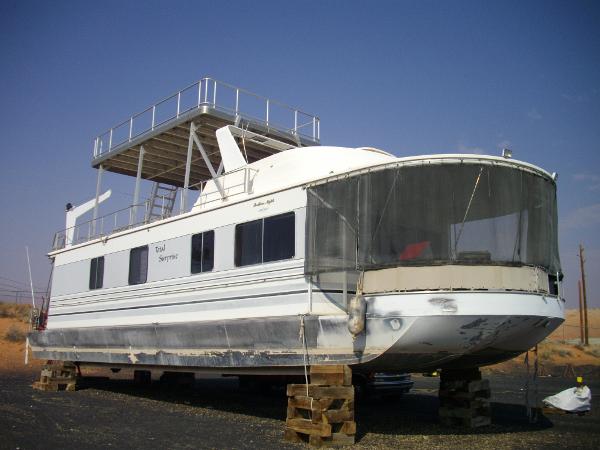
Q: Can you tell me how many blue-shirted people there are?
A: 0